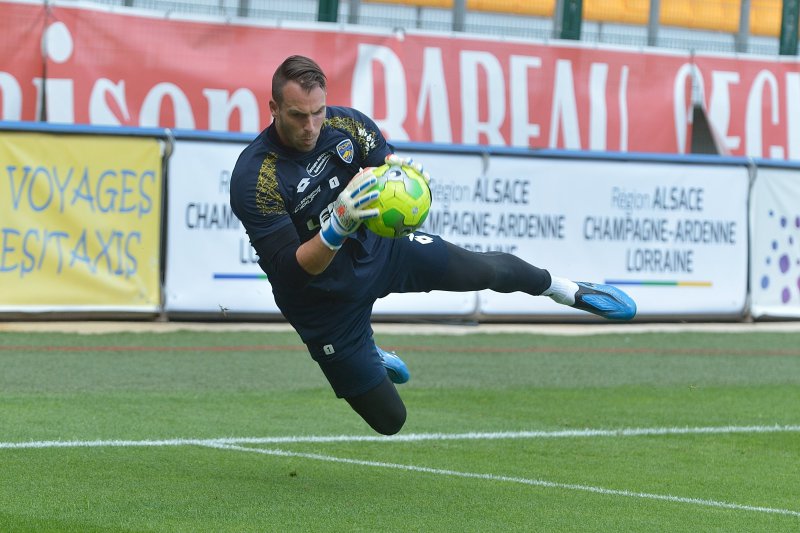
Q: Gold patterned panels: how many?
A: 2